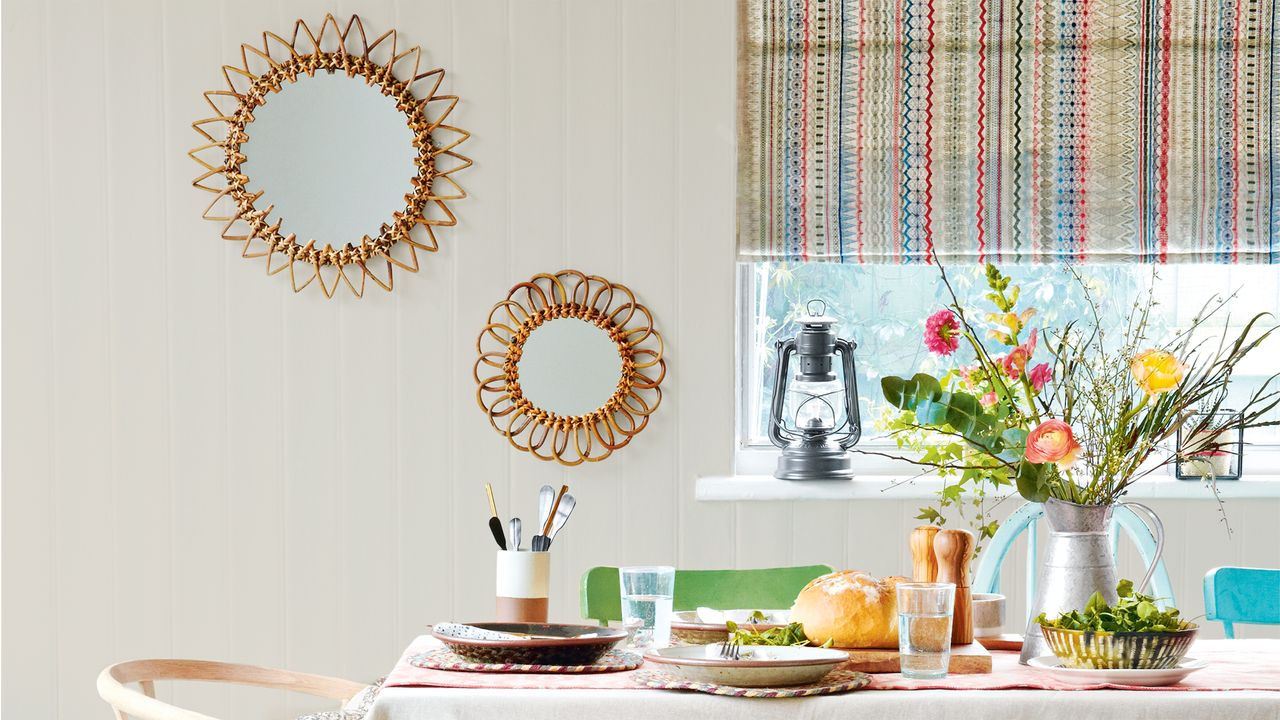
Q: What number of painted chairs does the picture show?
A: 3